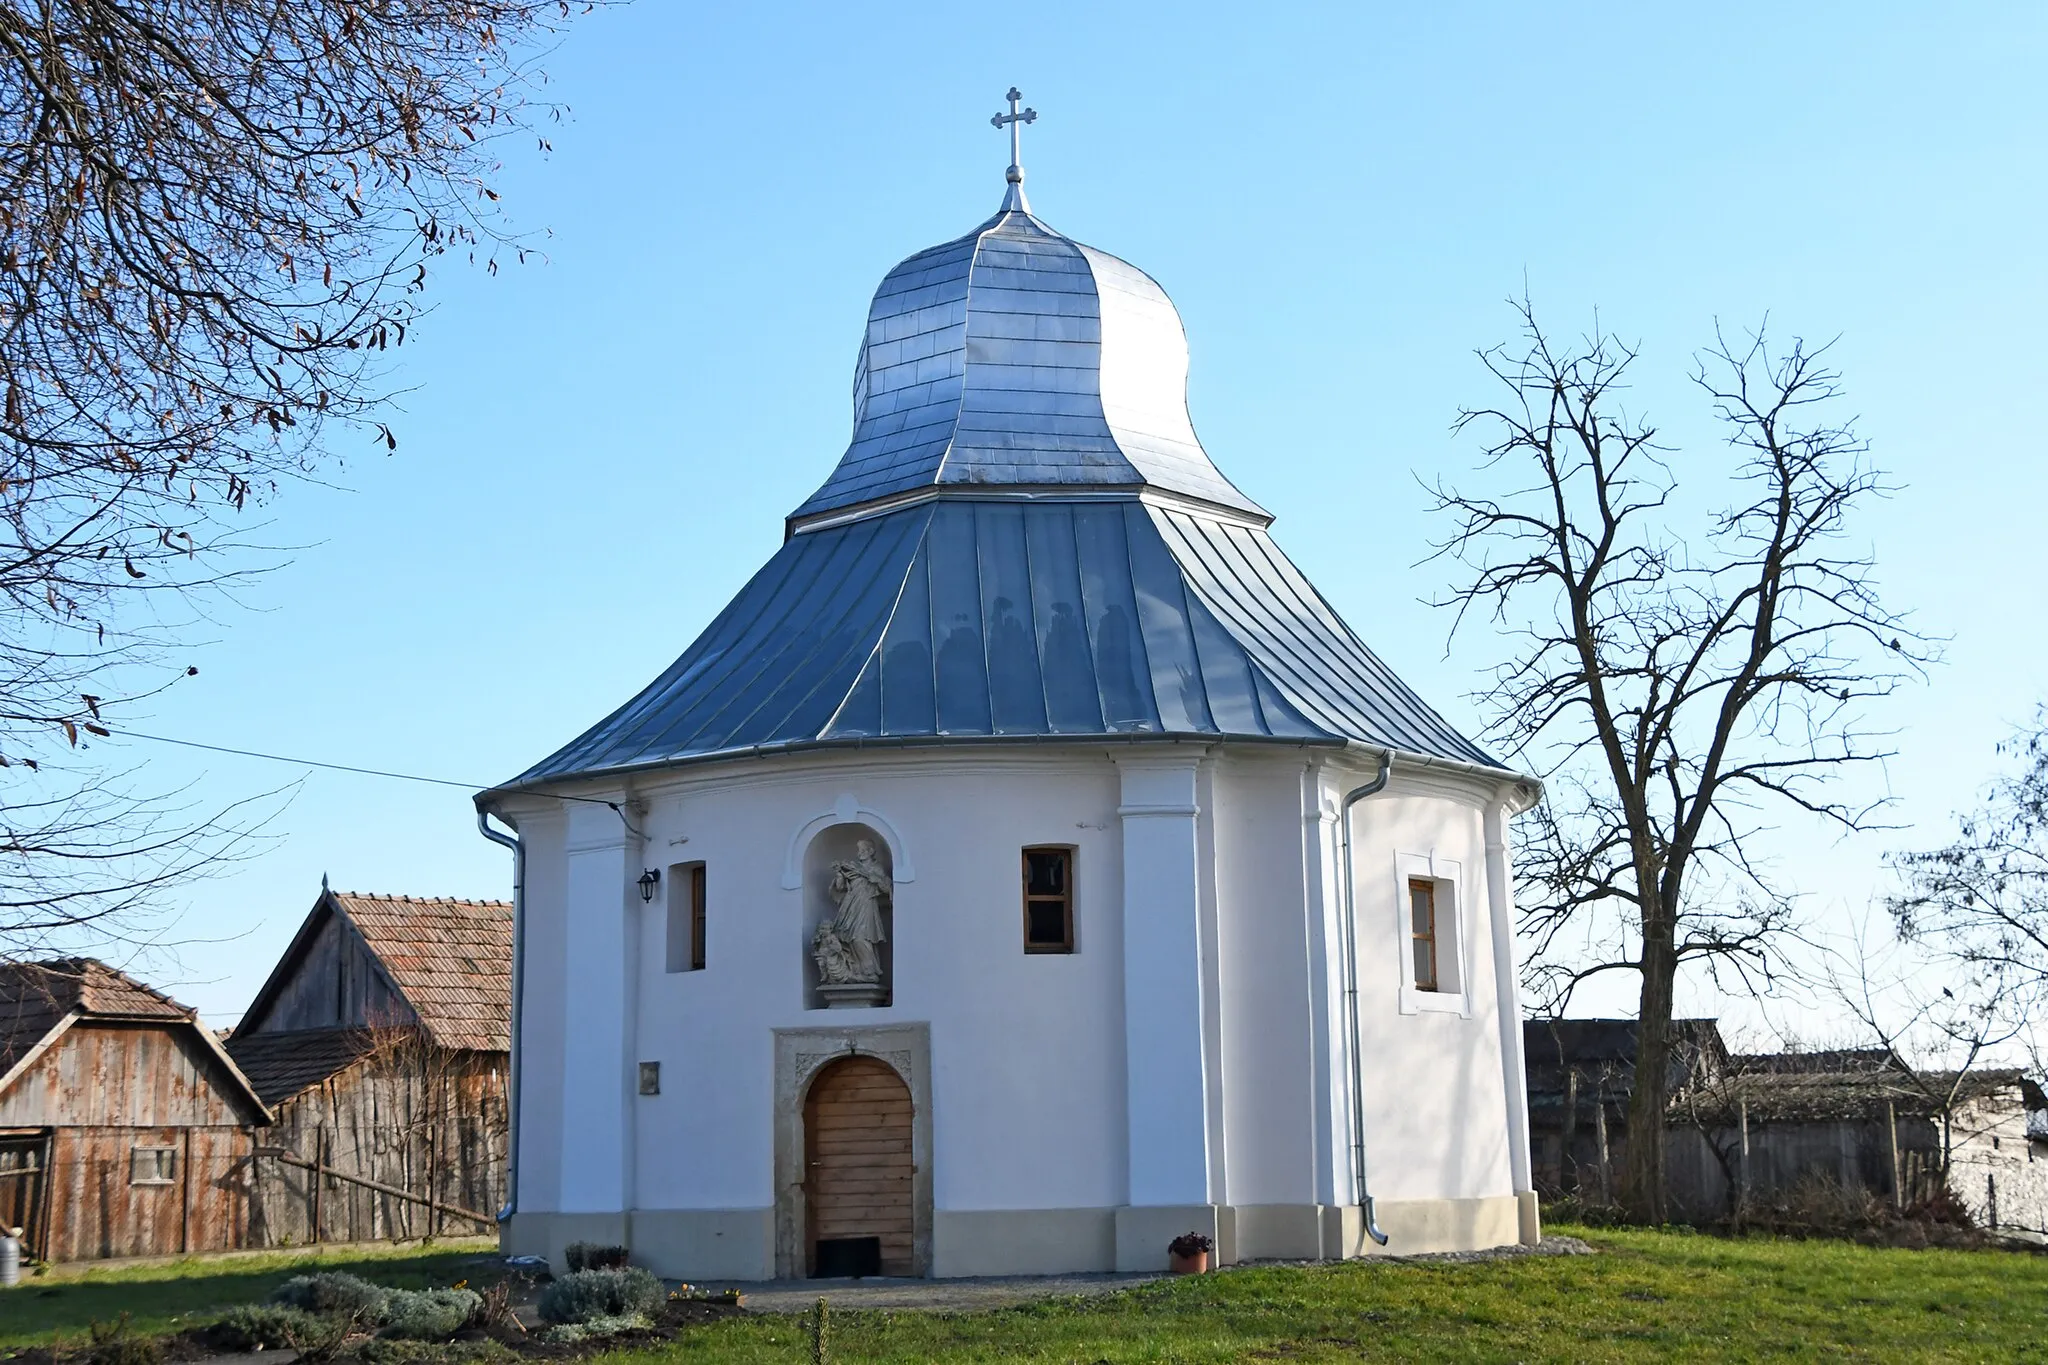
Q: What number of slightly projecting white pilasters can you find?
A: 4